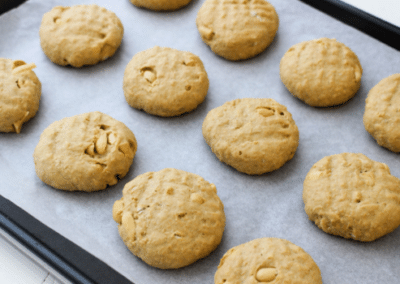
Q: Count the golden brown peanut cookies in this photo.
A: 12